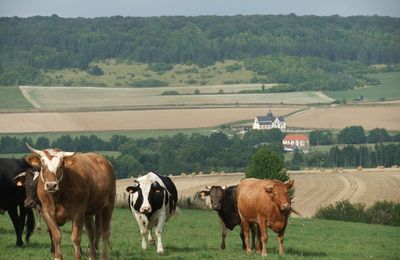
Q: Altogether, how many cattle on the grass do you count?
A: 6